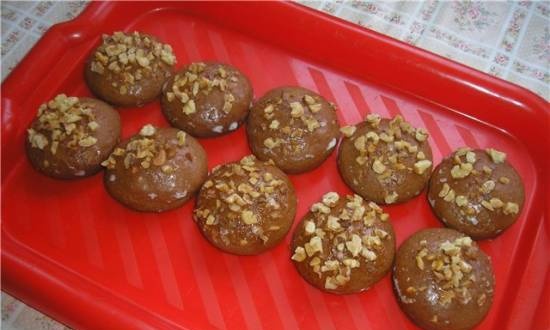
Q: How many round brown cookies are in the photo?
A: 10